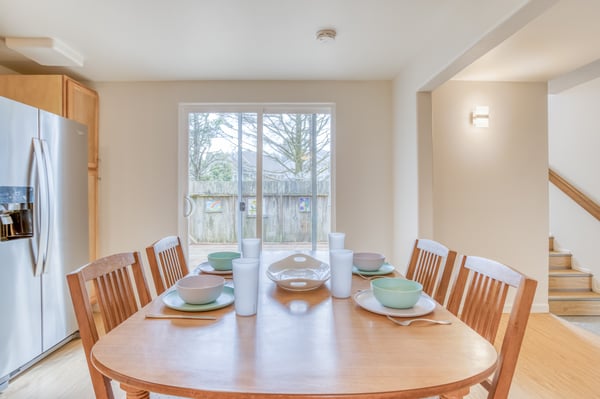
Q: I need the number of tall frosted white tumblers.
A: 4